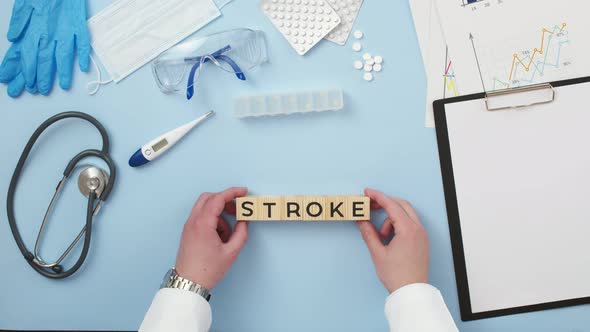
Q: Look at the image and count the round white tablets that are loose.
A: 9